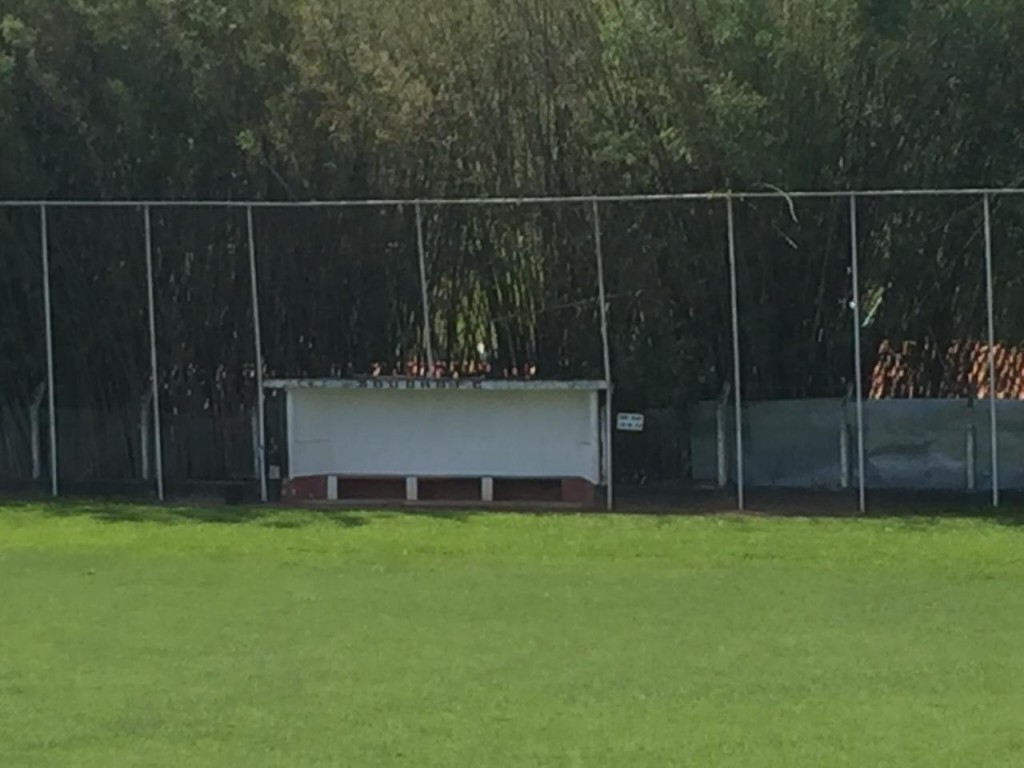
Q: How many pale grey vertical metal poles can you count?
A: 8